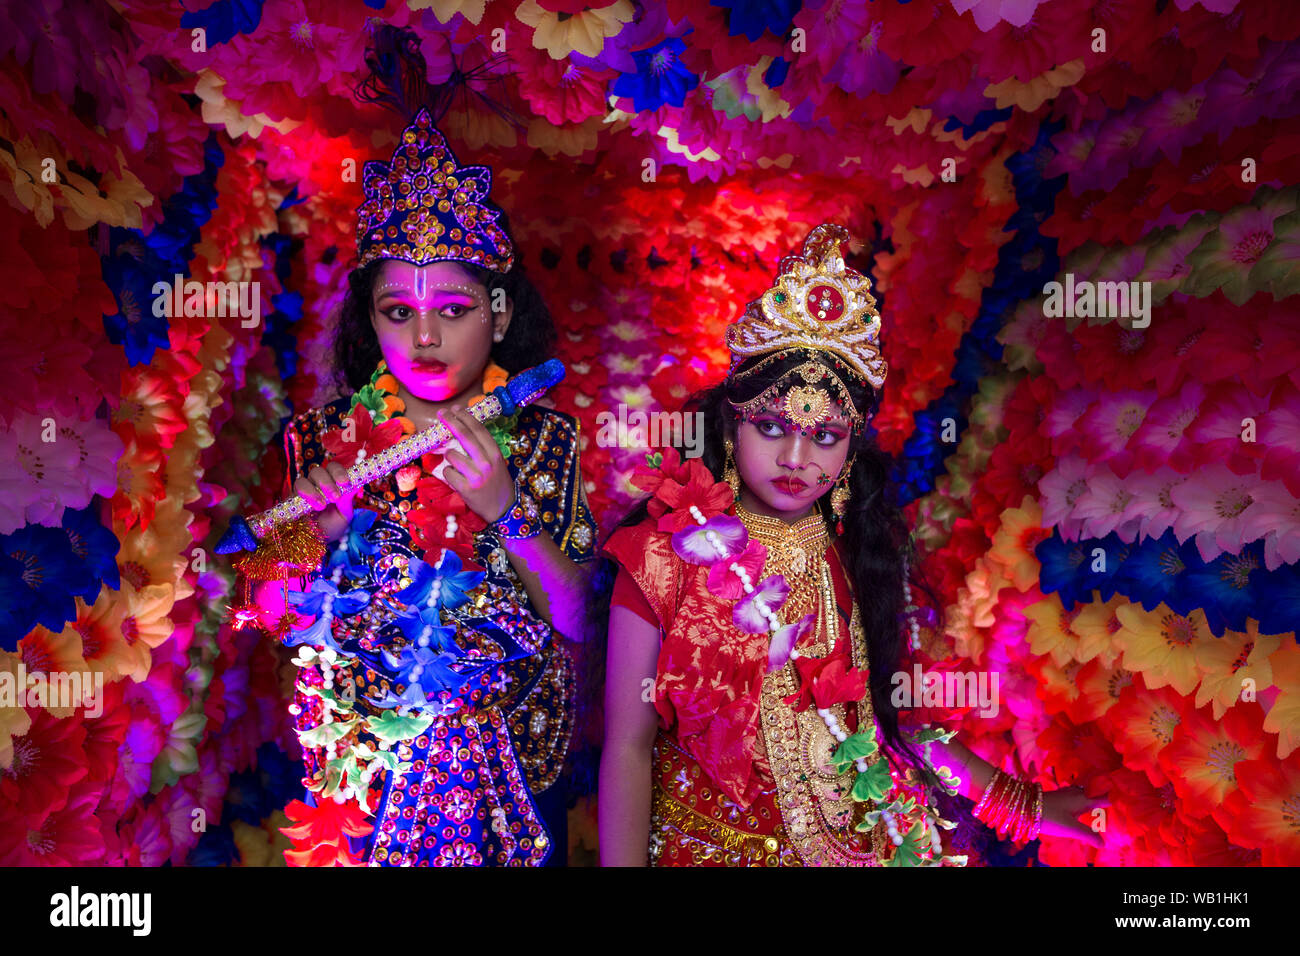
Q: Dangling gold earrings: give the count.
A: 2